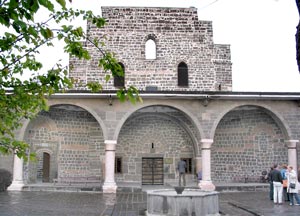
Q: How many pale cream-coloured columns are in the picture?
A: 4